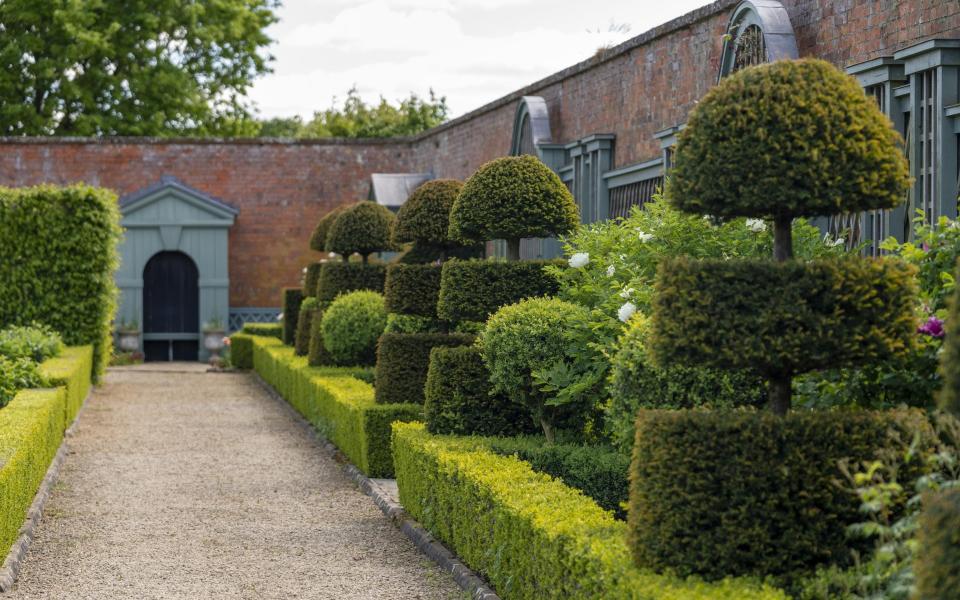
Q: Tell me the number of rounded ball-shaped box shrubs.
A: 2